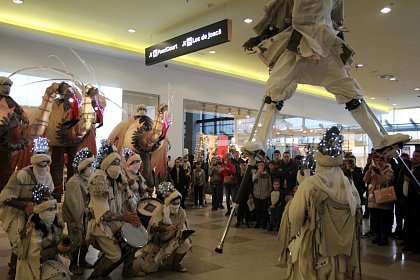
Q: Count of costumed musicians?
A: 6